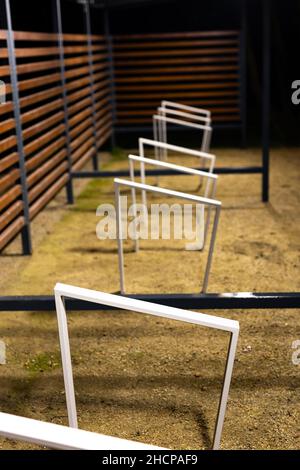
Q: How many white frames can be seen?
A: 8